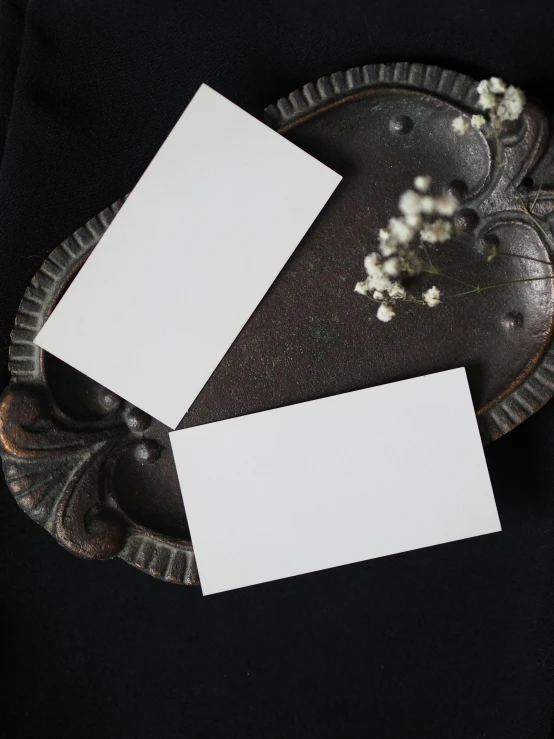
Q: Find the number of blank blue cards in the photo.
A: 0